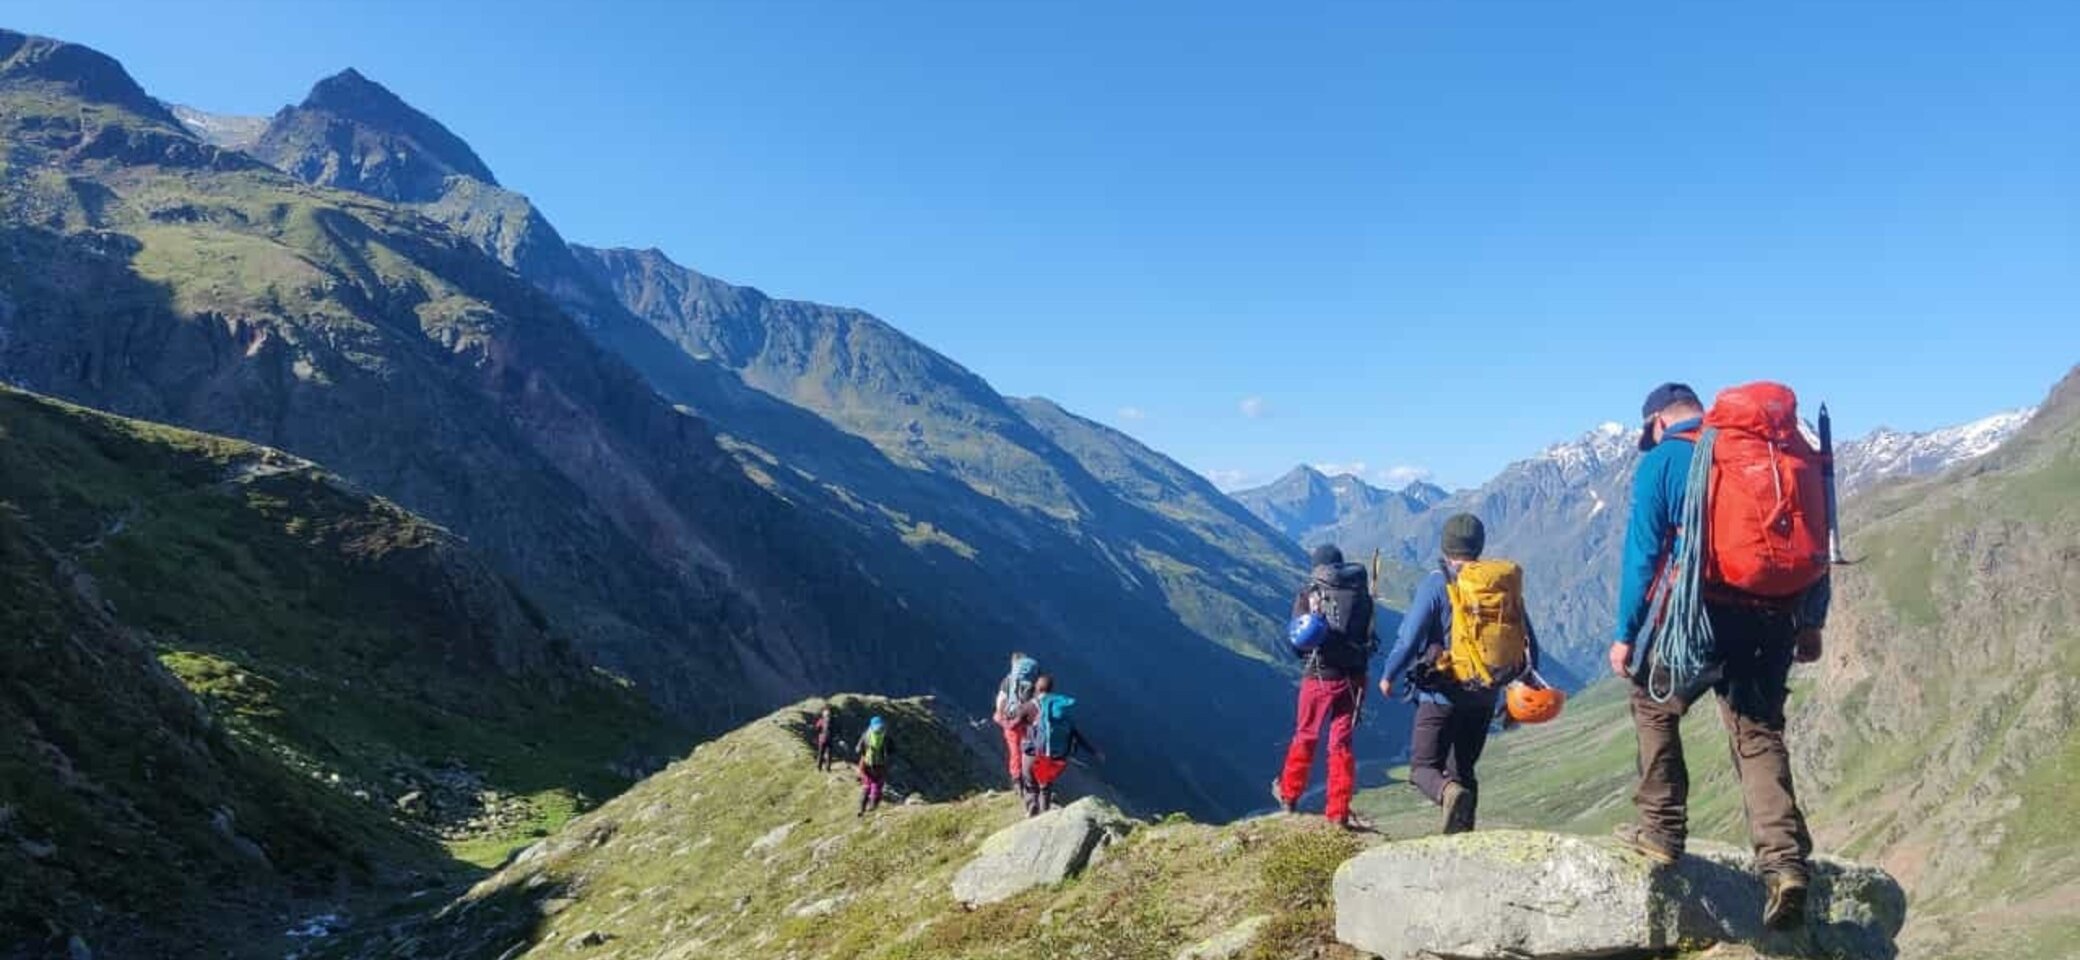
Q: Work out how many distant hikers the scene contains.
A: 4